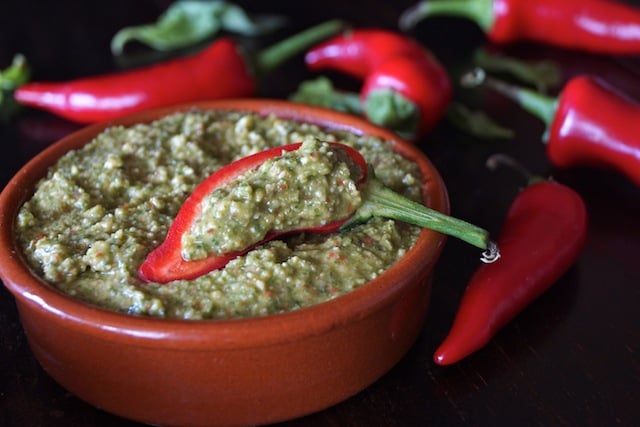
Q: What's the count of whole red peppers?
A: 5